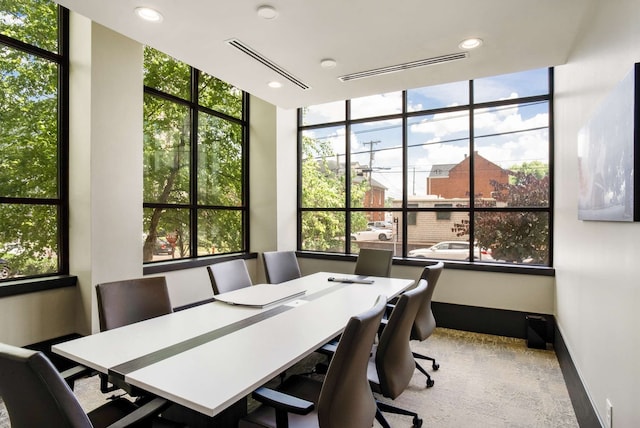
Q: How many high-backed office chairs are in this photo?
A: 8